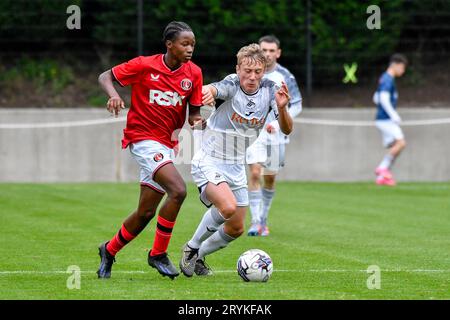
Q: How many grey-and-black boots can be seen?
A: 2